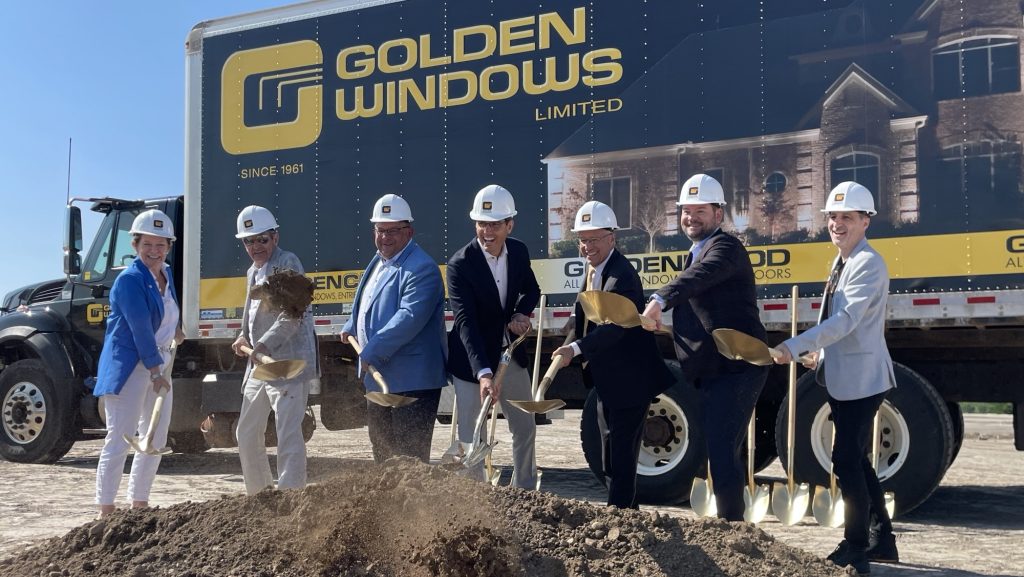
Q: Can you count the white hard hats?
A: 7